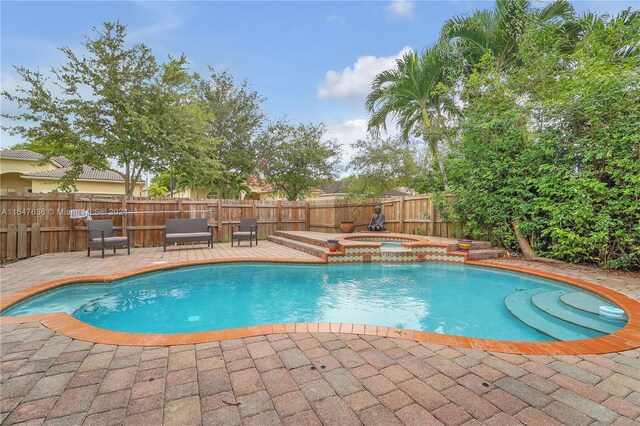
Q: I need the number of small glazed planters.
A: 2